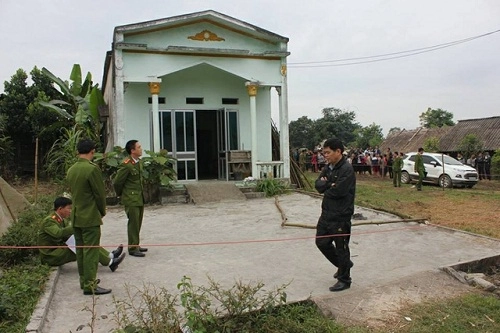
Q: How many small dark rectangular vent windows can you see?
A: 3